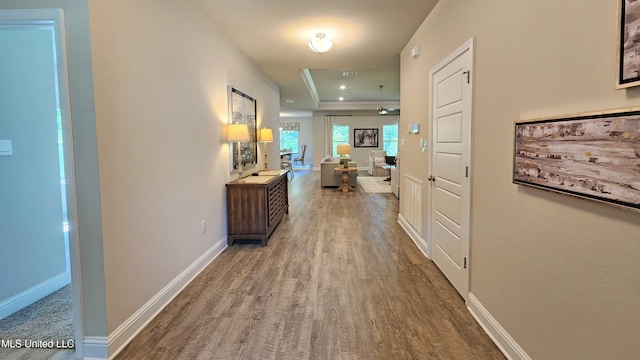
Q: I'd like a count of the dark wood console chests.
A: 1